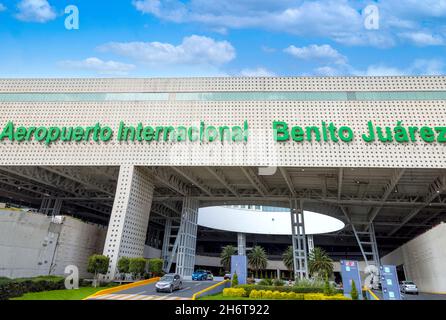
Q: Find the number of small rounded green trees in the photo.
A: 4